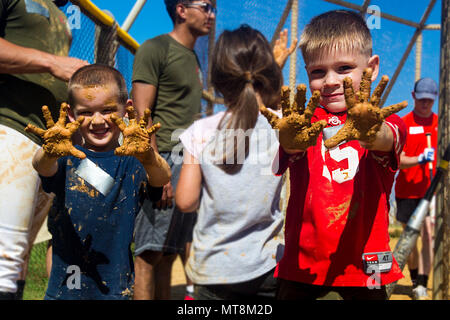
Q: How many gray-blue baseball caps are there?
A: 1